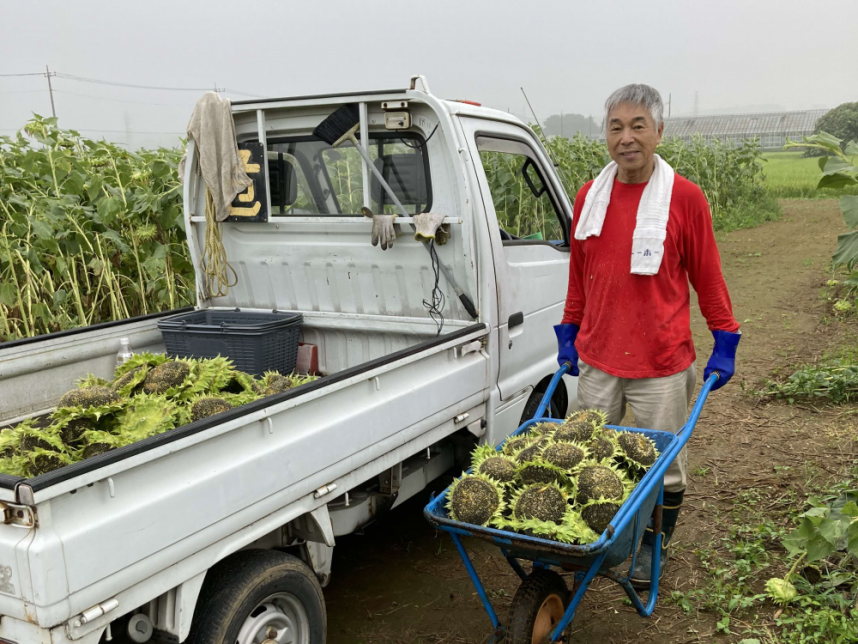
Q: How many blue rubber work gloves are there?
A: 2